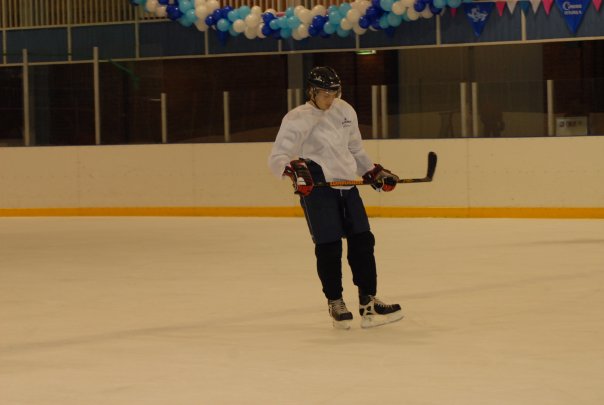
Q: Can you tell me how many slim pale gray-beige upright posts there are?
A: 11